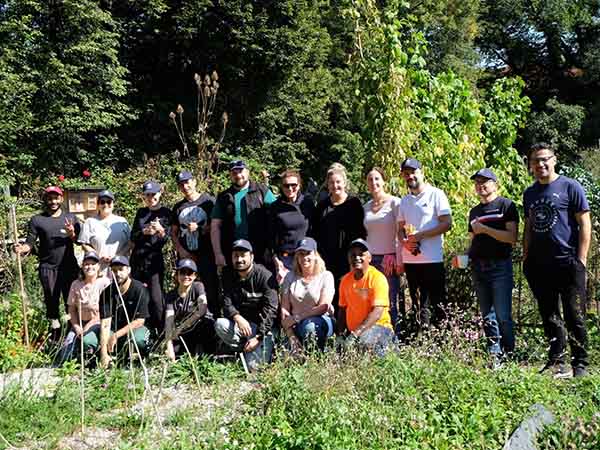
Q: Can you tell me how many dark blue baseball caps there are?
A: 12